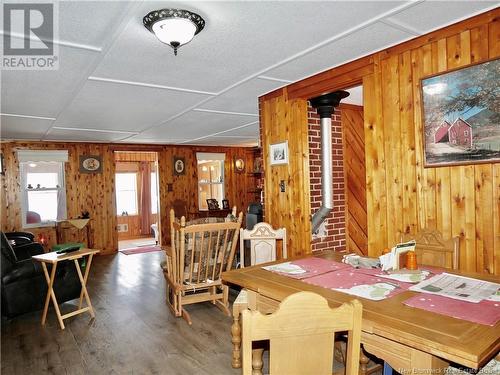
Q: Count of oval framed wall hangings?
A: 3